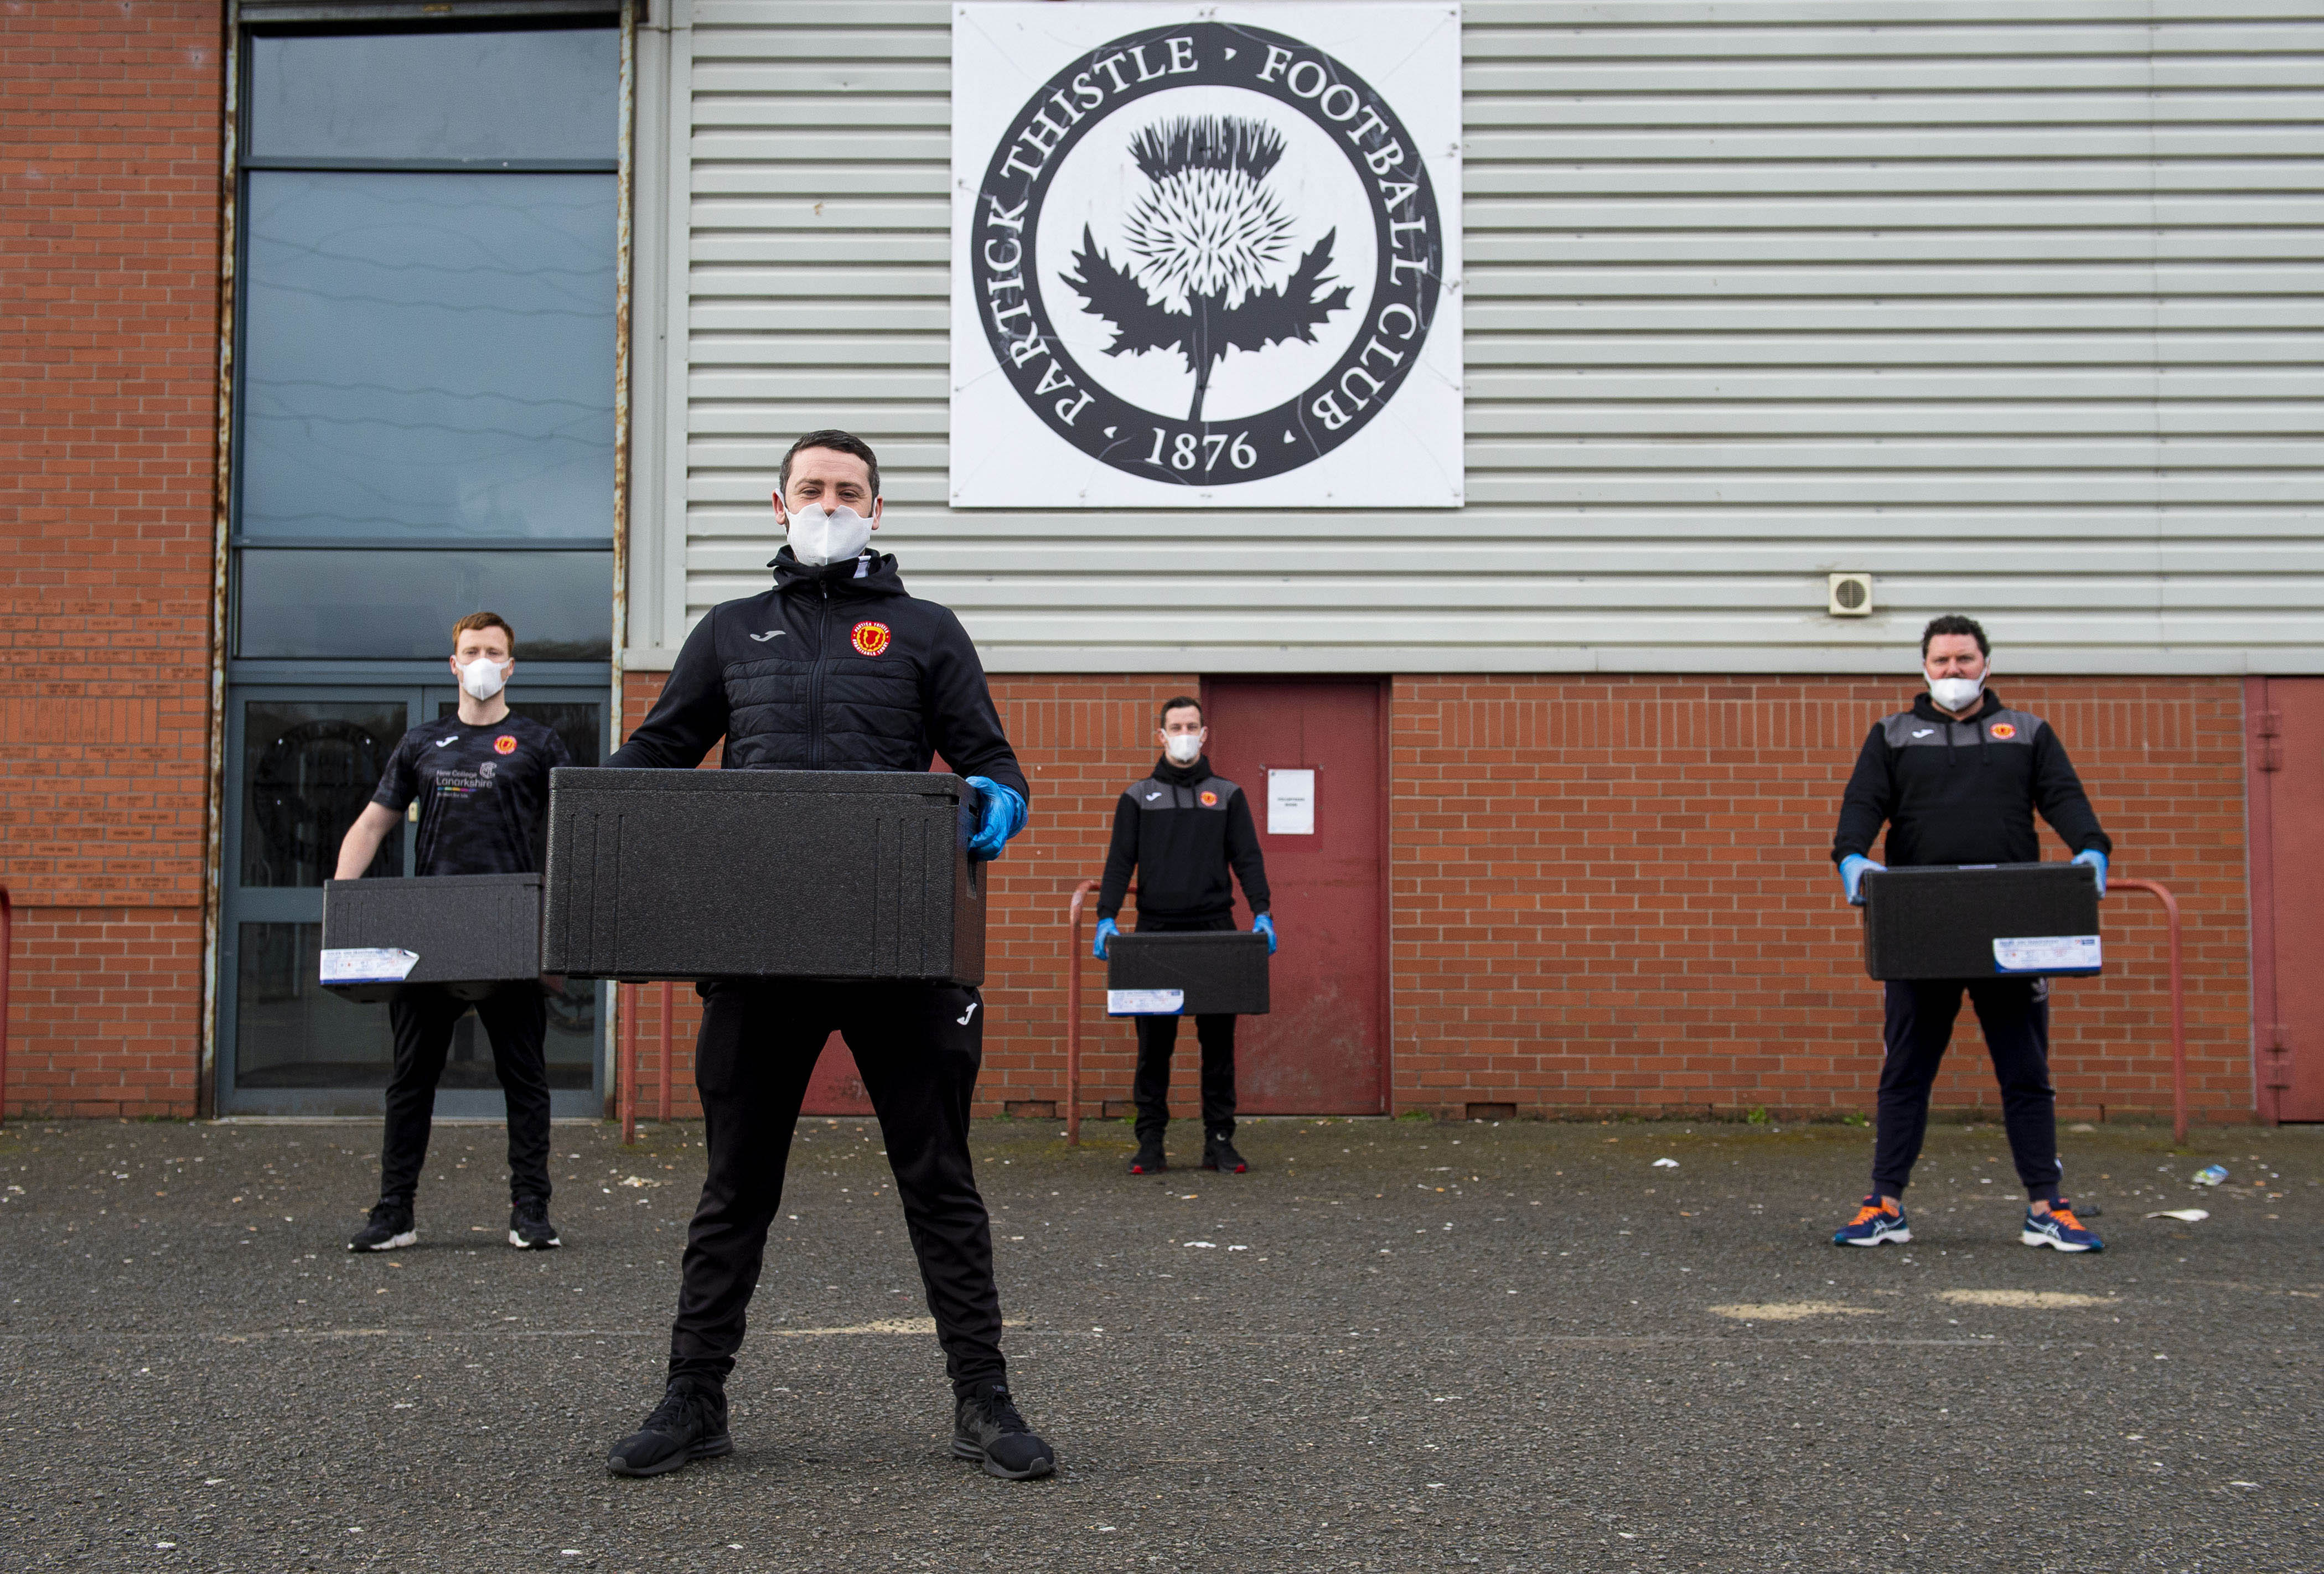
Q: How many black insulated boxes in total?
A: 4